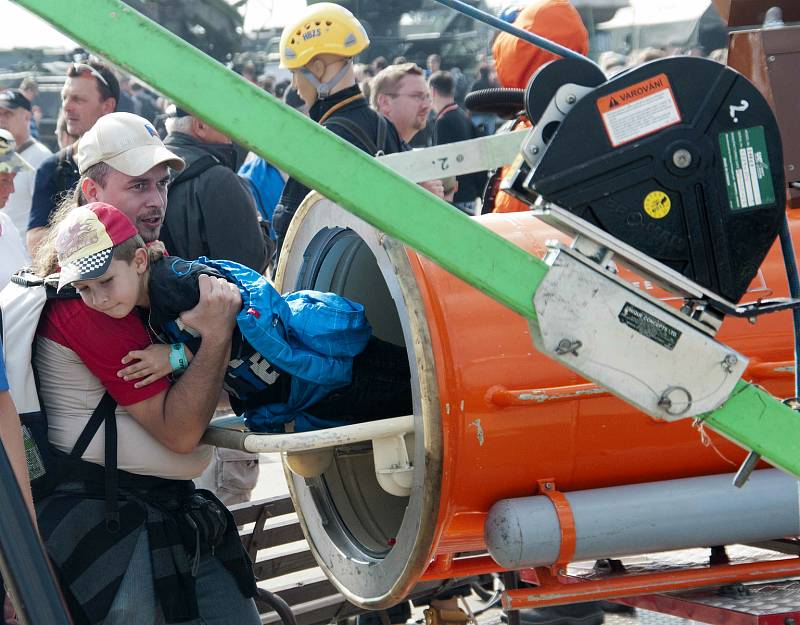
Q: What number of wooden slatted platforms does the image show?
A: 1